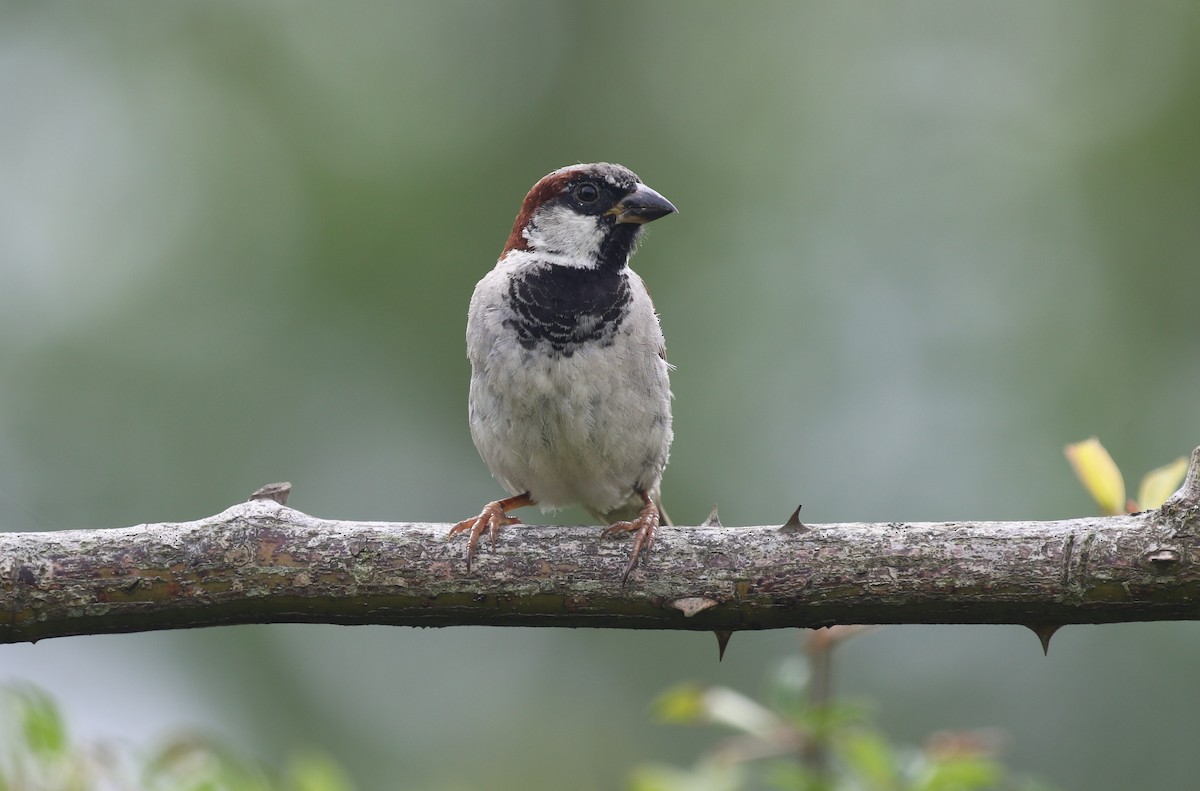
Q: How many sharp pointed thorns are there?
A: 4